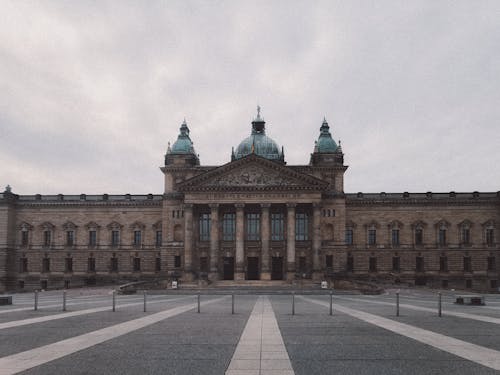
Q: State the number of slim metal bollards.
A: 10